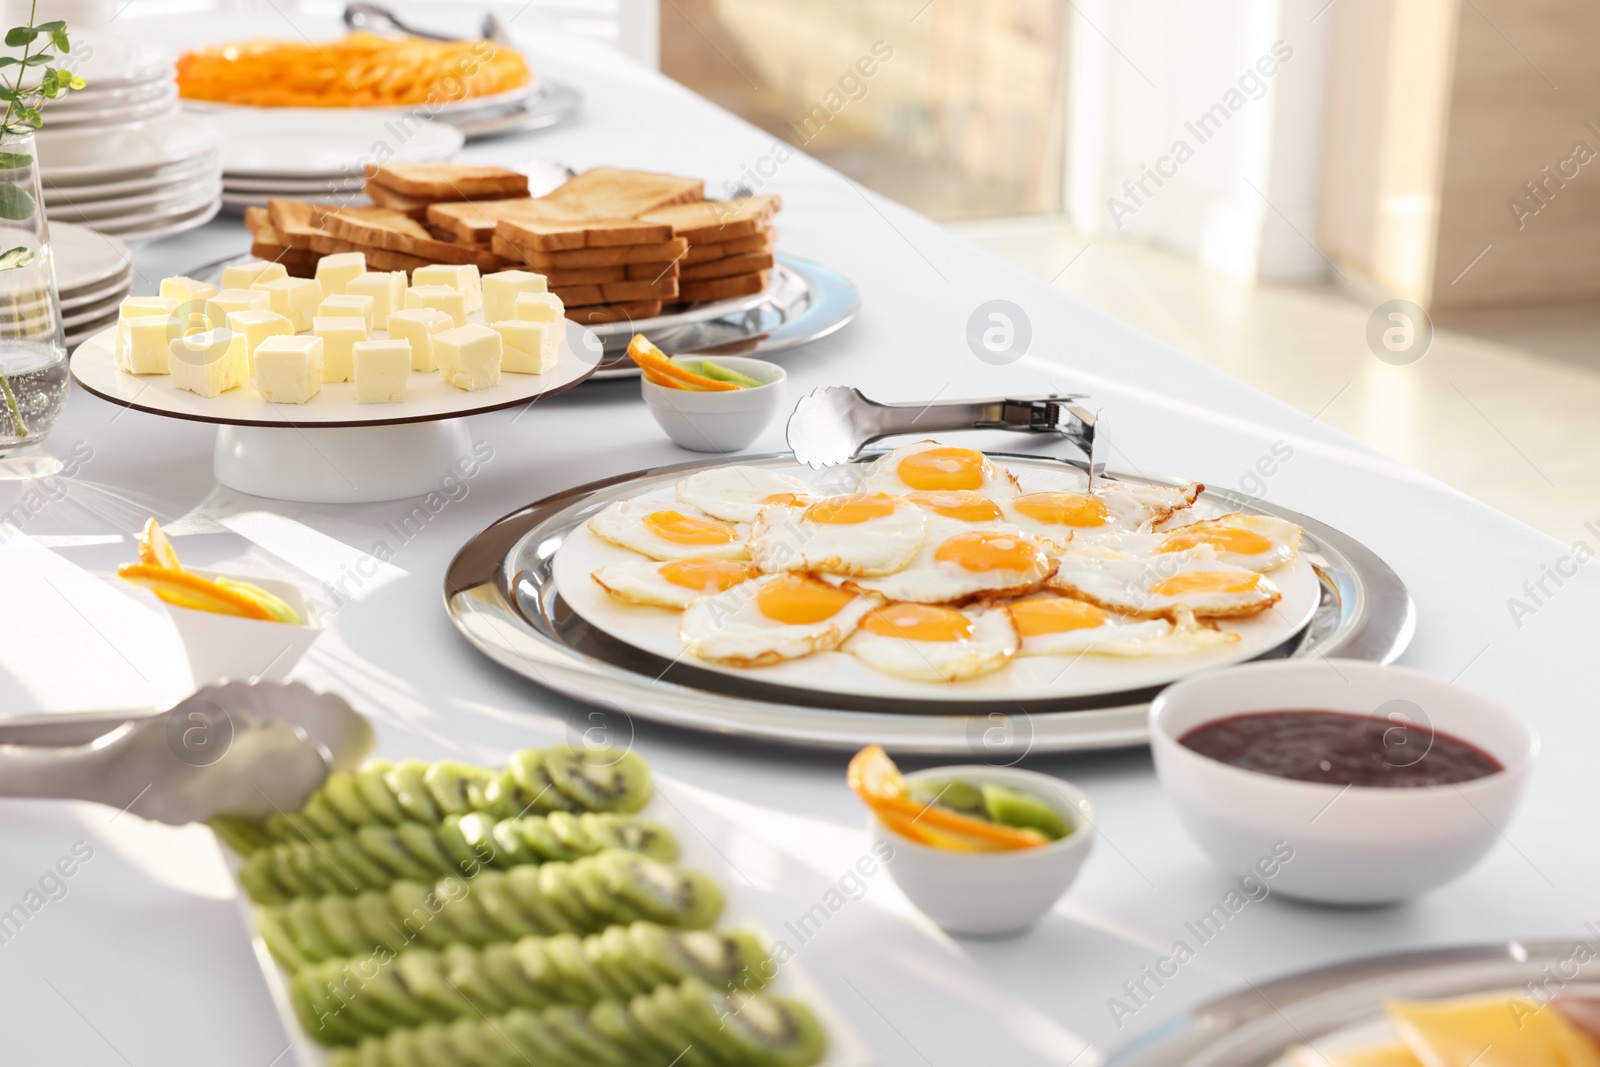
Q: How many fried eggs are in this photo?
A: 13